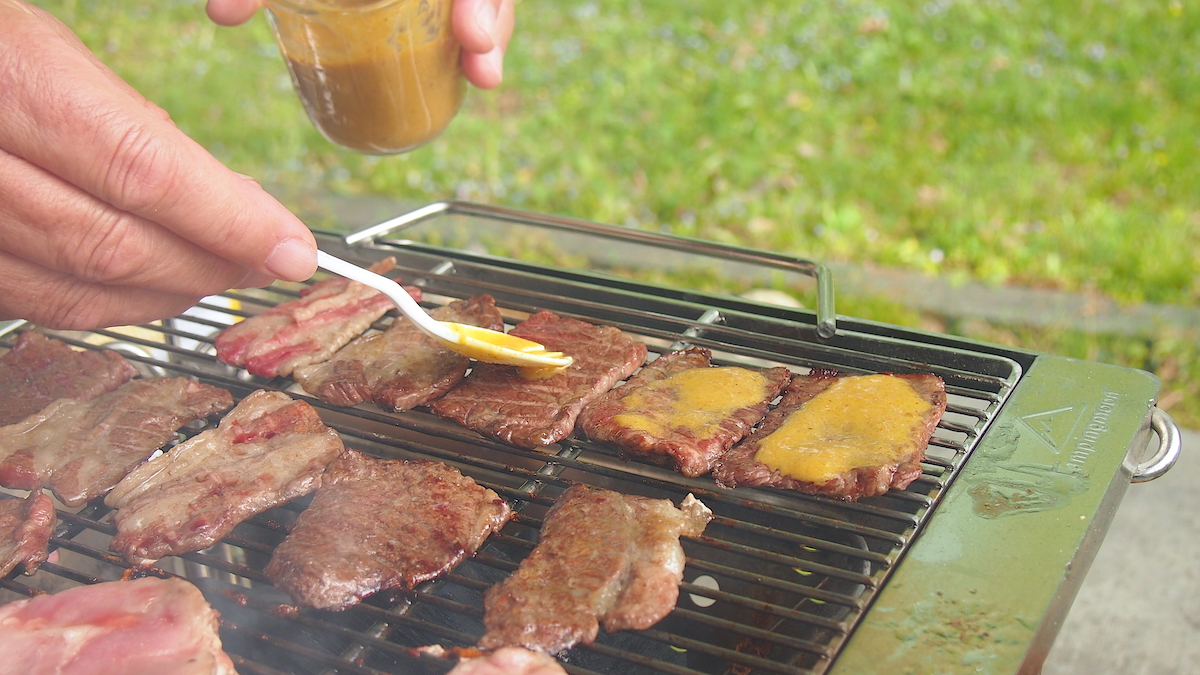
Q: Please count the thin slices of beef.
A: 11